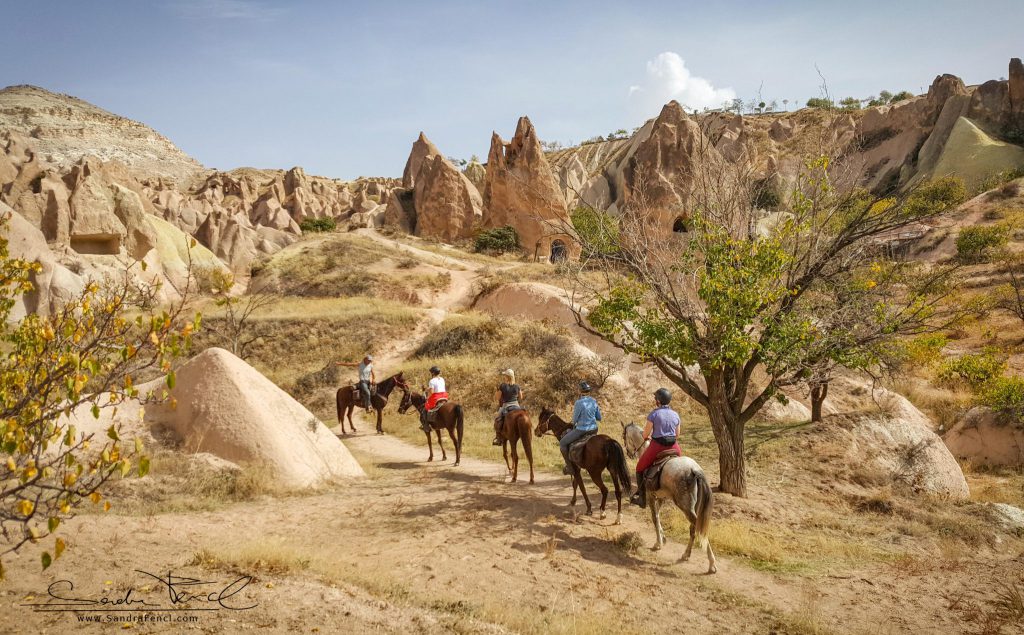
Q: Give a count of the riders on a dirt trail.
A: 5